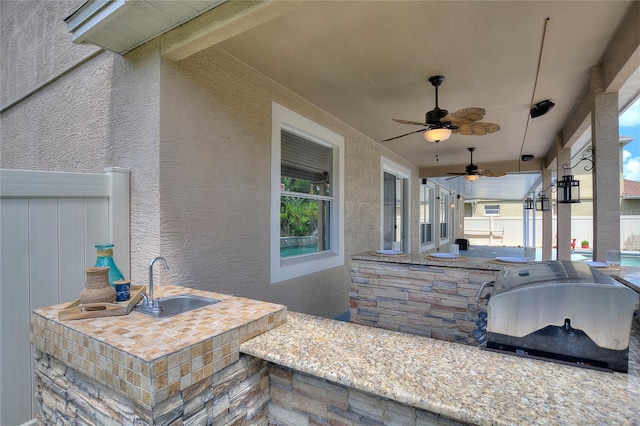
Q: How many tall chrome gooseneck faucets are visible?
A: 1